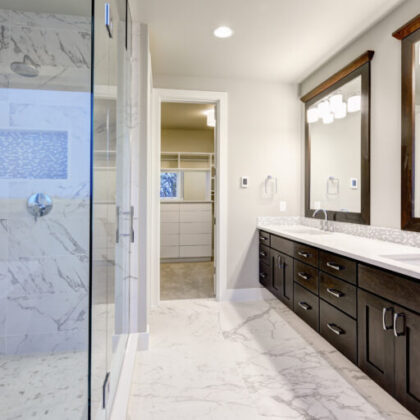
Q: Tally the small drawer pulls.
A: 9